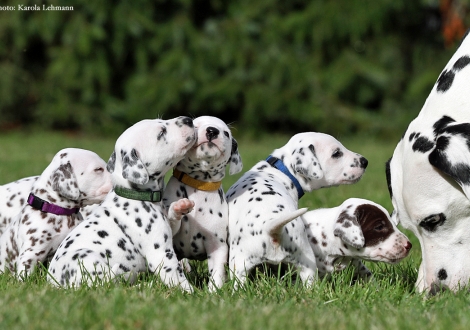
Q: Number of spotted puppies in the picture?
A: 5